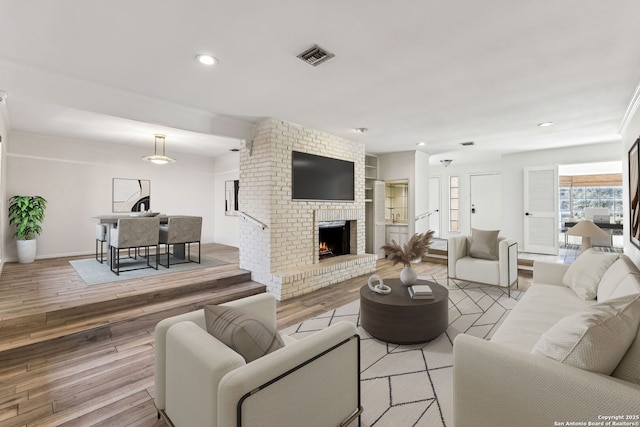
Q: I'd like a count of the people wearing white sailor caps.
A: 0